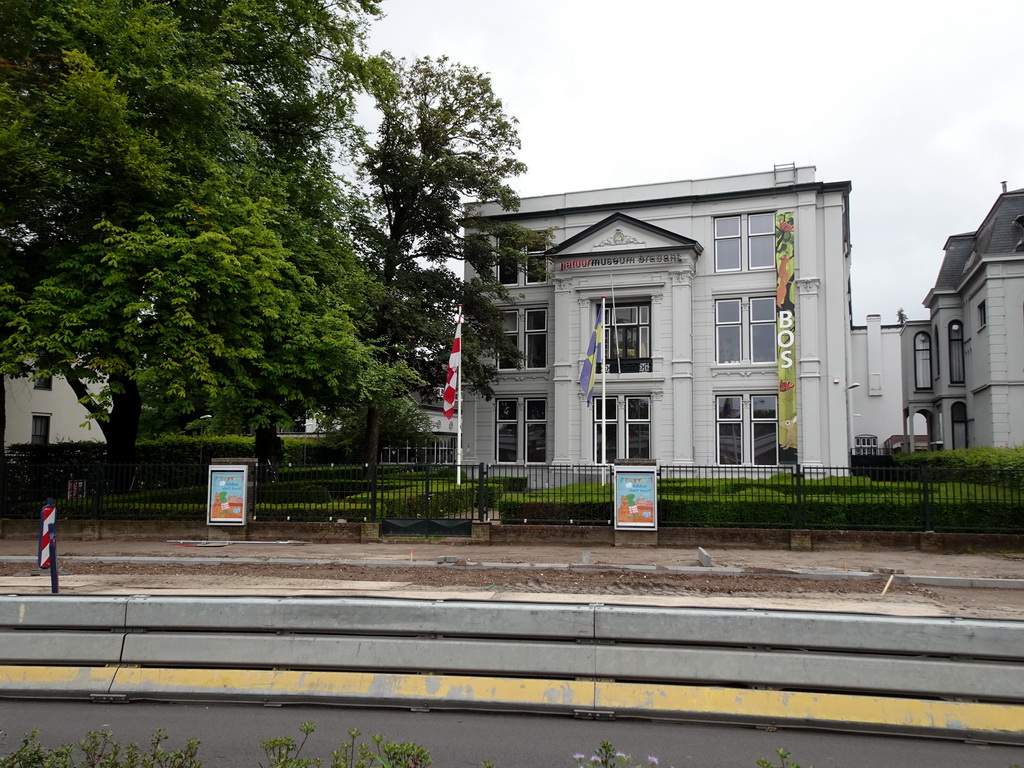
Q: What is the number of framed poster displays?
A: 2